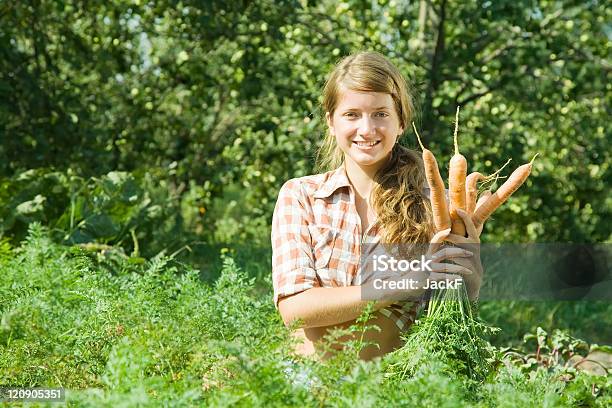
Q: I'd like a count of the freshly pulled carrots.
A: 5